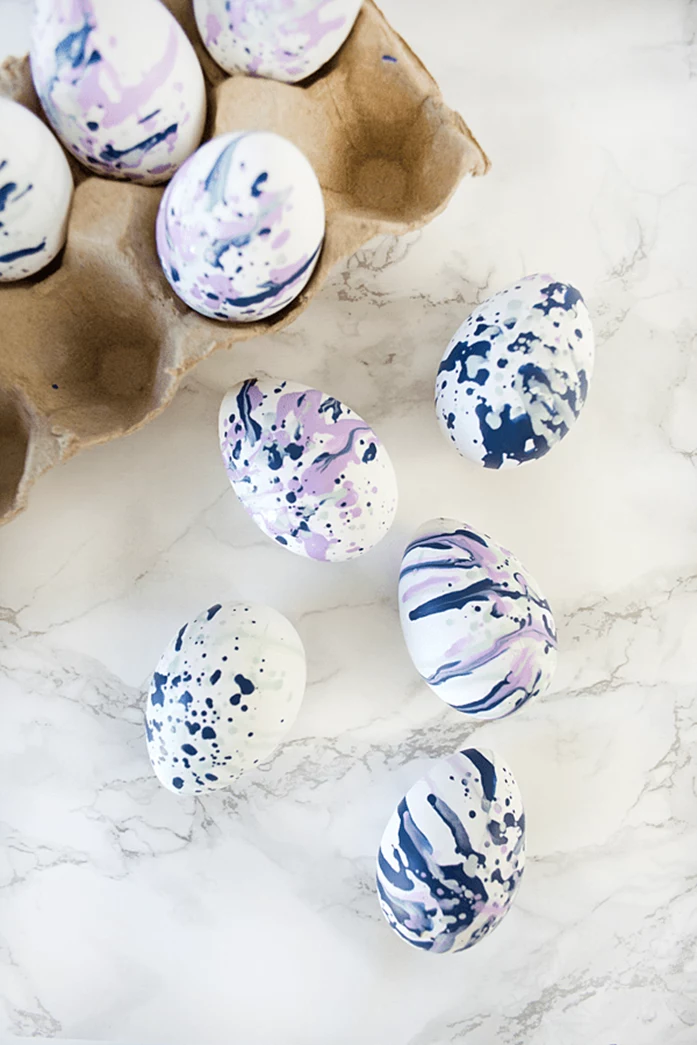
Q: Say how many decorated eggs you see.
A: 9